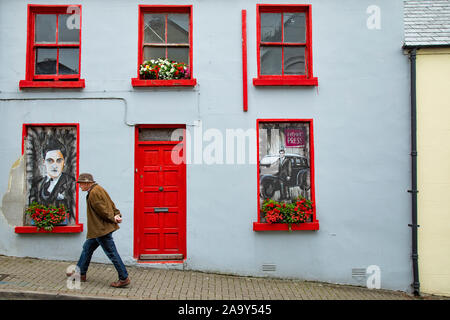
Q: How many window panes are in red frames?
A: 12